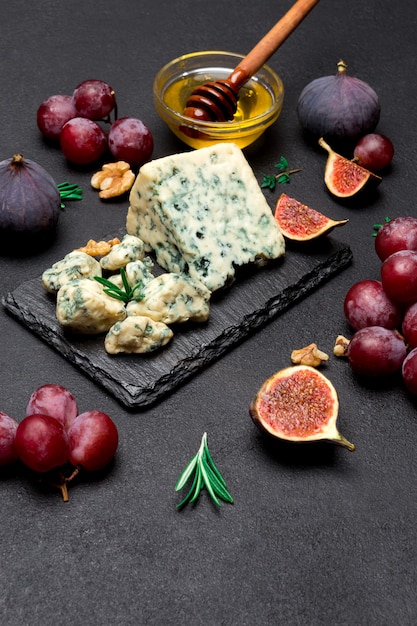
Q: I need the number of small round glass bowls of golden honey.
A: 1